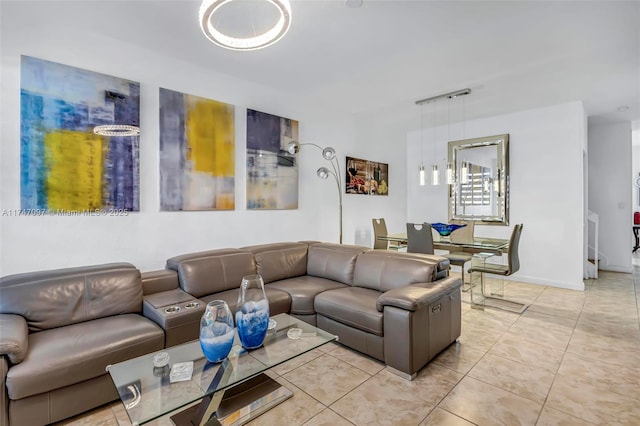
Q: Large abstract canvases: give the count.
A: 3